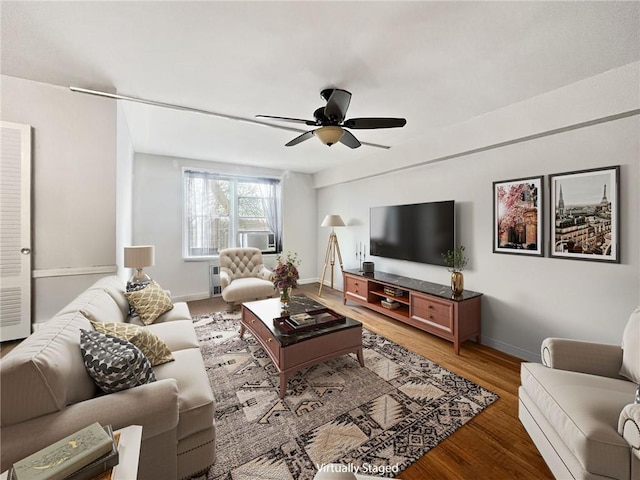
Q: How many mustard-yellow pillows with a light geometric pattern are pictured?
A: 2